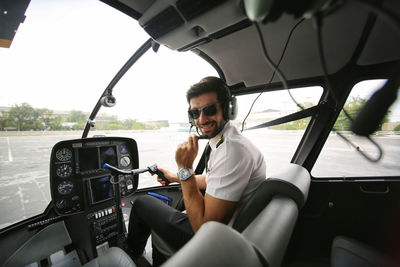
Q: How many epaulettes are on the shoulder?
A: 1